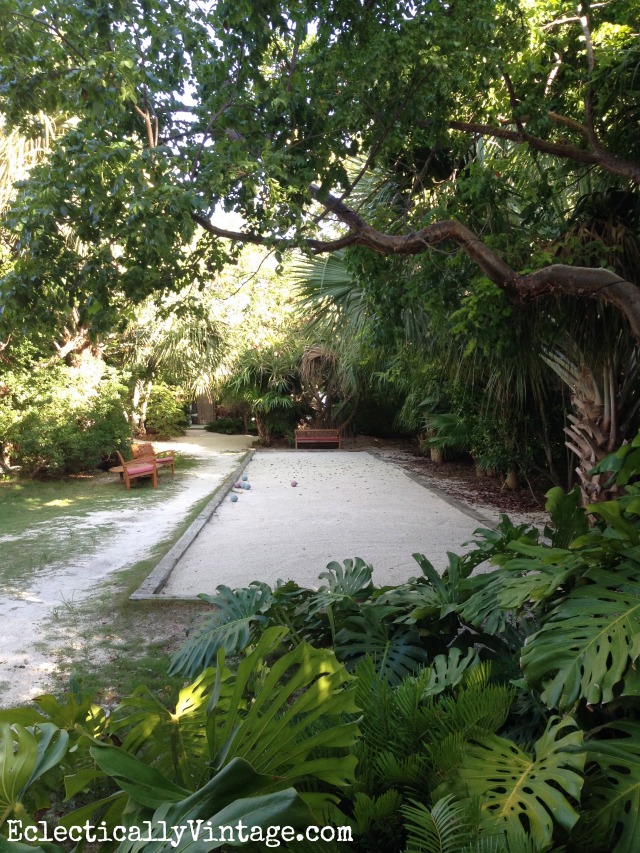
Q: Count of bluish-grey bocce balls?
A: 4